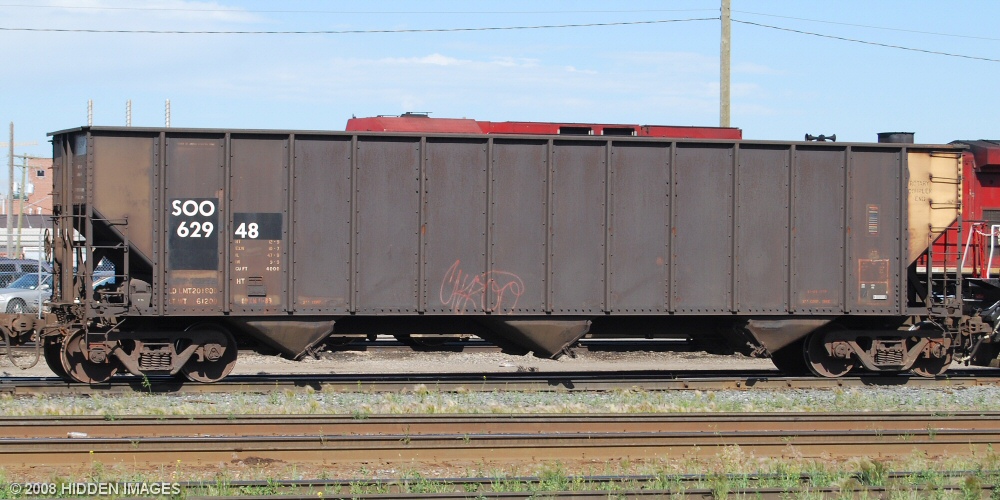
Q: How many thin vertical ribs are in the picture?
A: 13